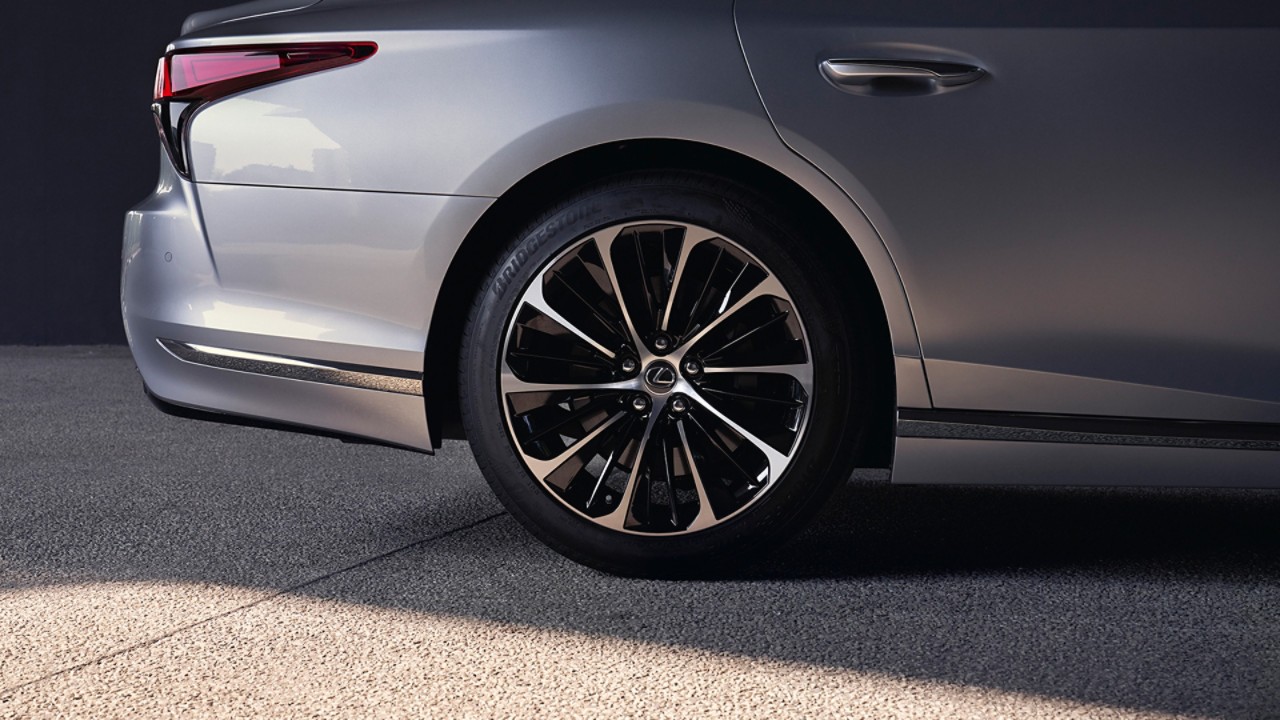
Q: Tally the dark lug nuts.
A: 5